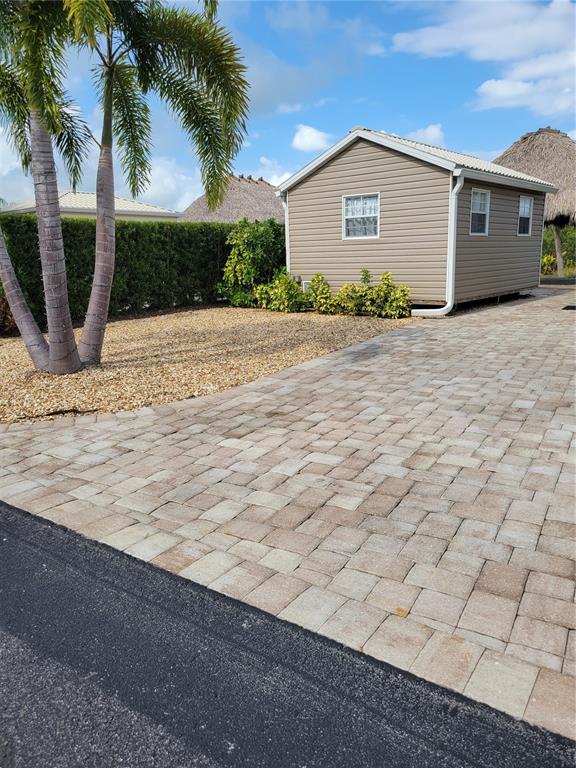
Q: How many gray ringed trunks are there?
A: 3